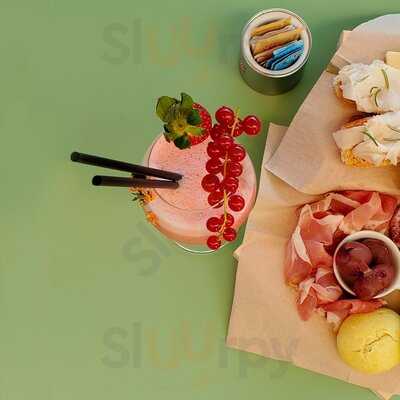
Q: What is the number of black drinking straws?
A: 2